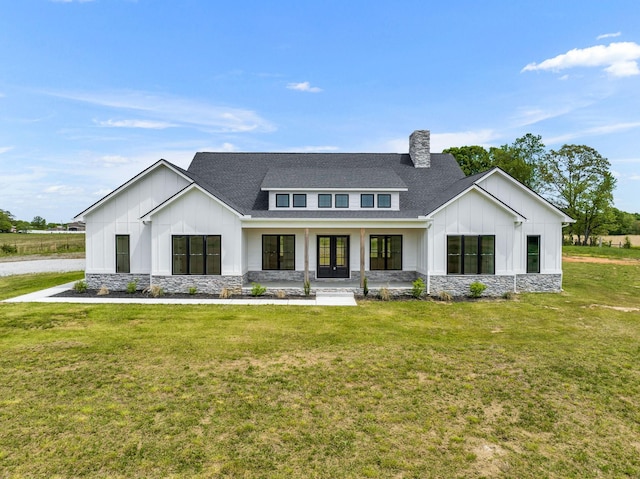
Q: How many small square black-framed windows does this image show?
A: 6